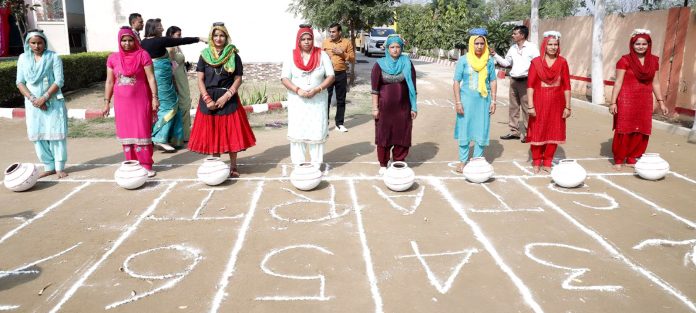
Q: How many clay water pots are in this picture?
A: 8